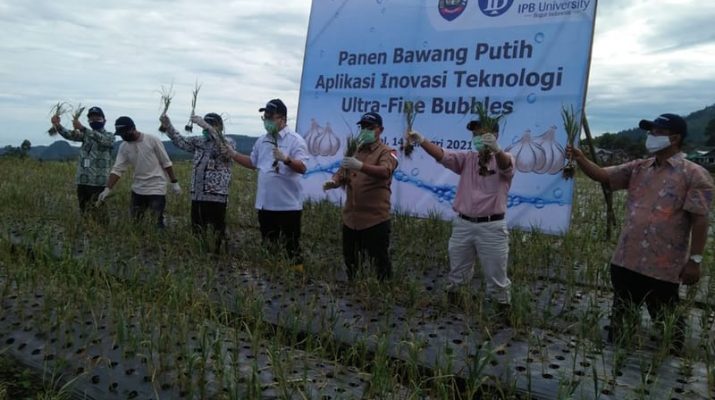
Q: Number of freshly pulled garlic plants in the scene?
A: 10